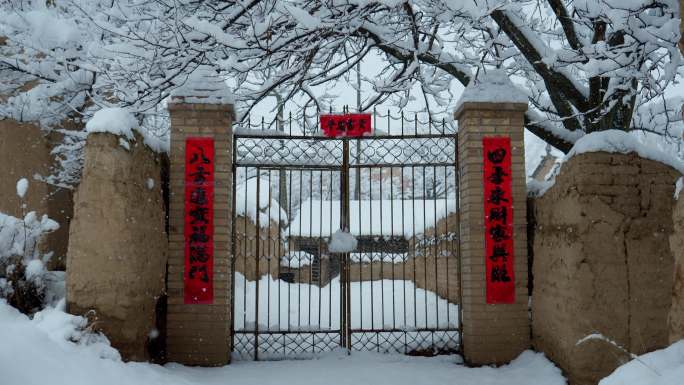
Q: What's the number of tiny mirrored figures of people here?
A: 0